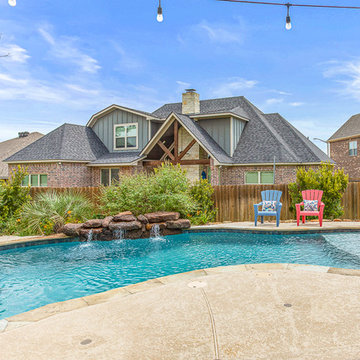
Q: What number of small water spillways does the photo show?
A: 3